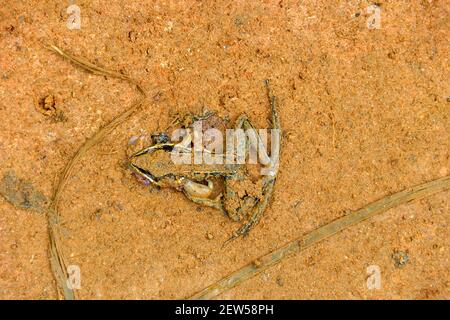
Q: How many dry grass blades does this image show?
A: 2